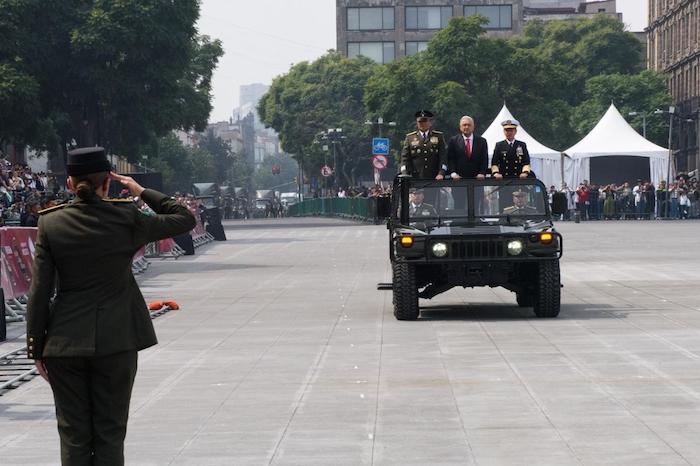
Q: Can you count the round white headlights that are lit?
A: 2